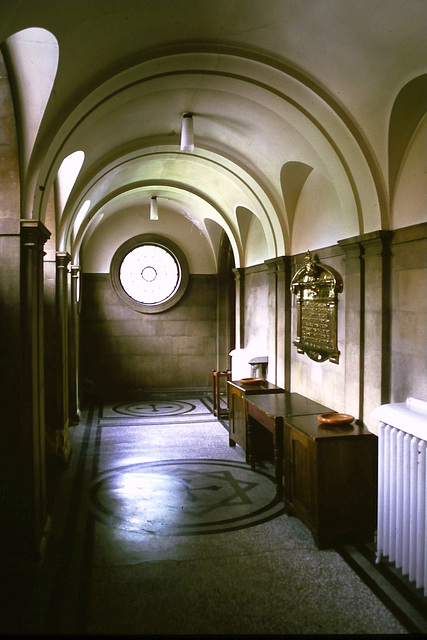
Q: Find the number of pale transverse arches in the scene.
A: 3